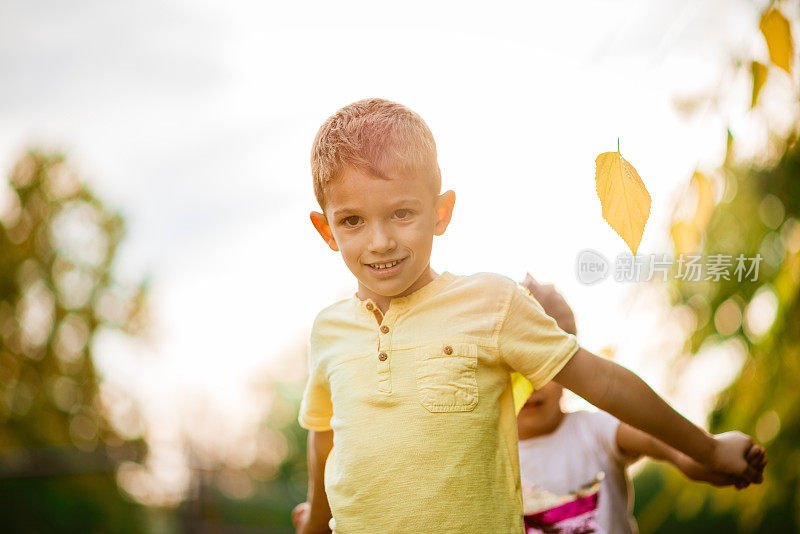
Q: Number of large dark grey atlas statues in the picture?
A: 0